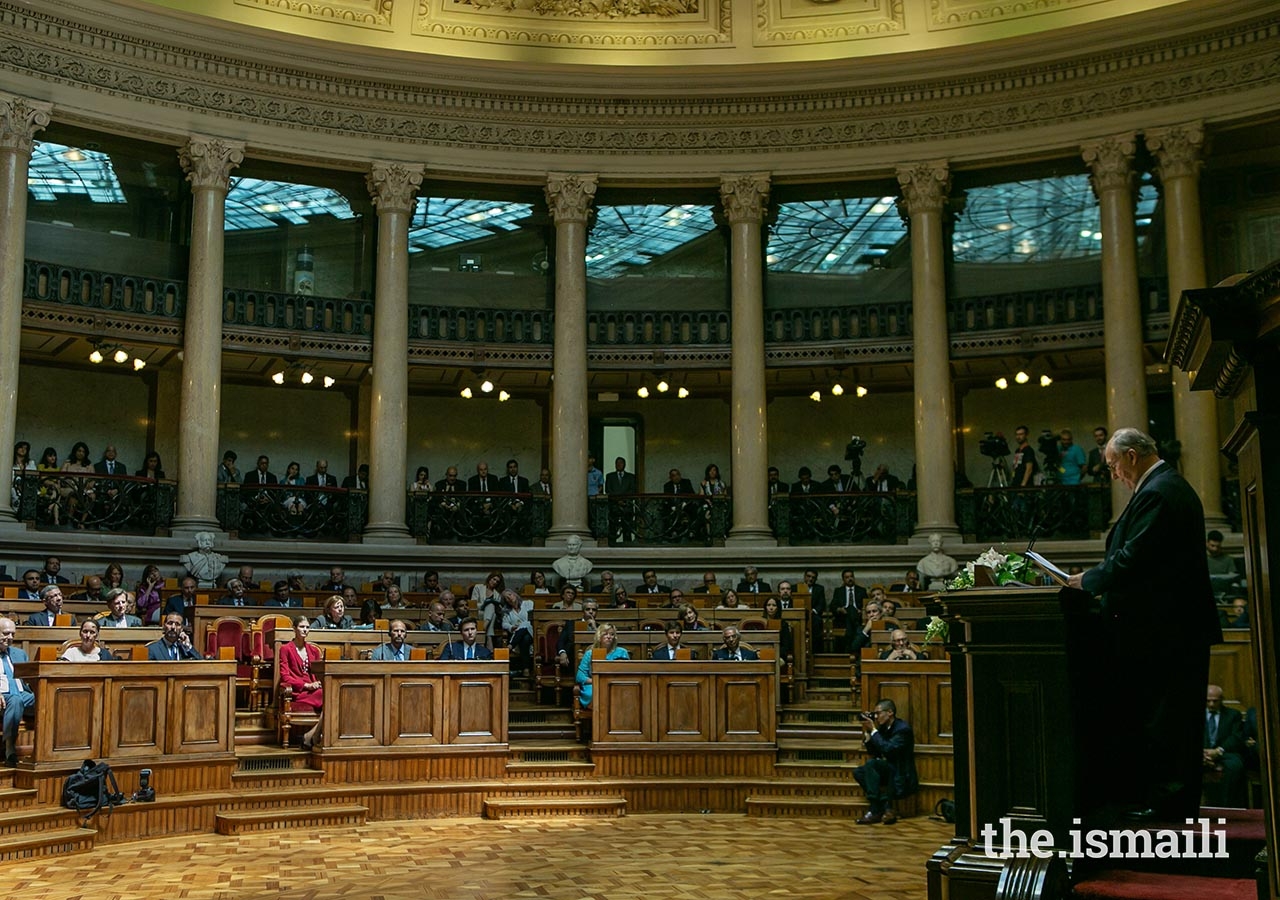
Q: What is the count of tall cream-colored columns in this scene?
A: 8